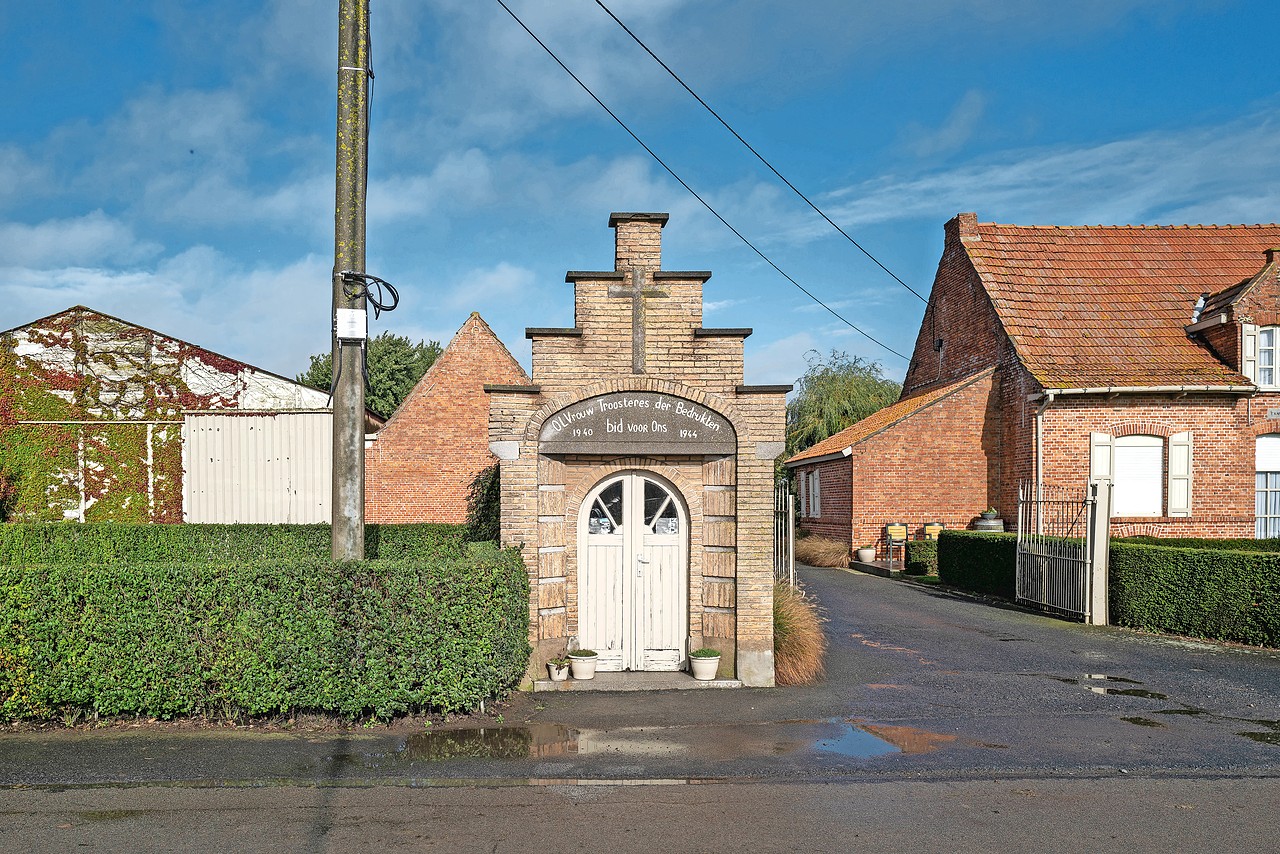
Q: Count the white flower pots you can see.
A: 4